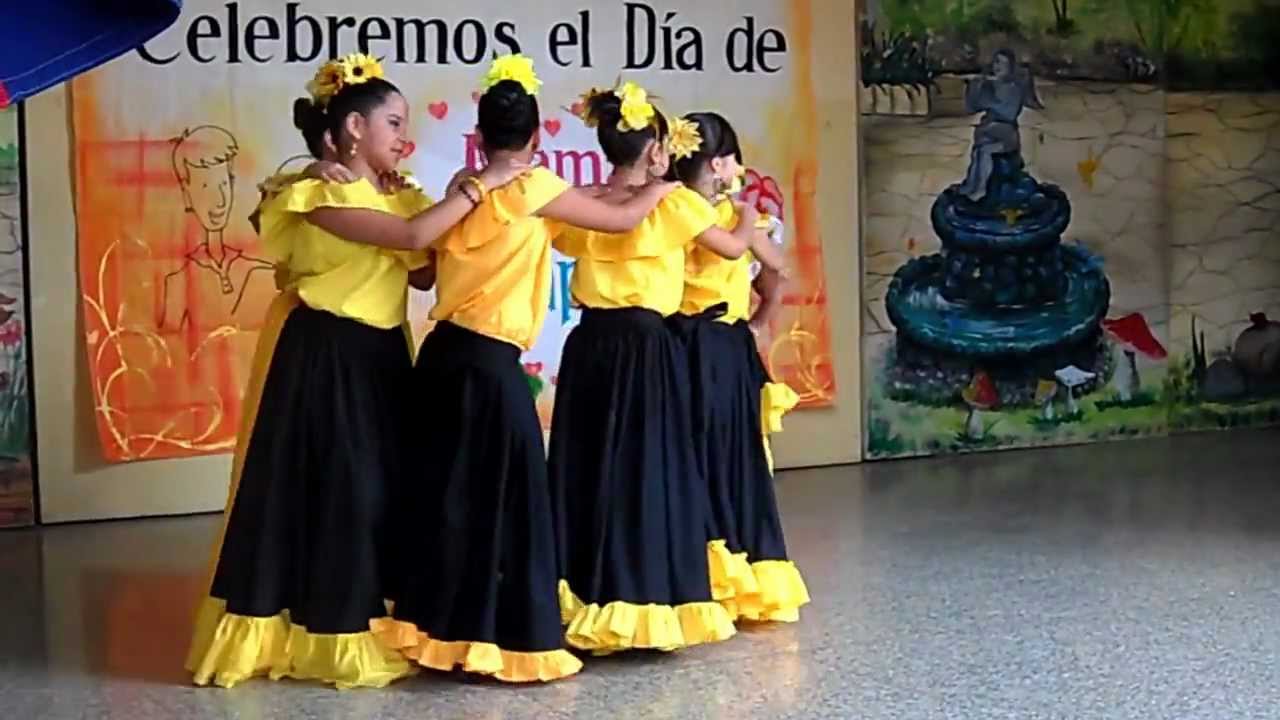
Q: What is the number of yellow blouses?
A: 4